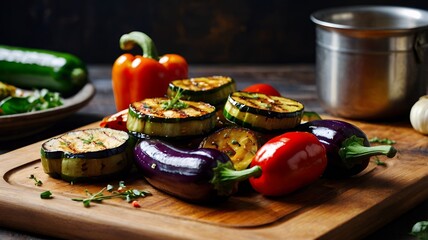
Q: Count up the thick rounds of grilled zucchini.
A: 4